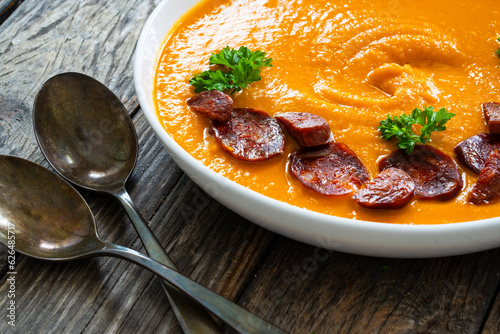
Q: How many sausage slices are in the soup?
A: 9